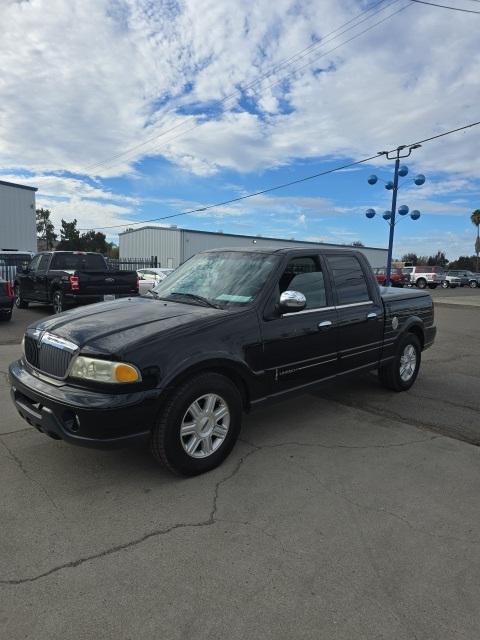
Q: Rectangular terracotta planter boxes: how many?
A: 0